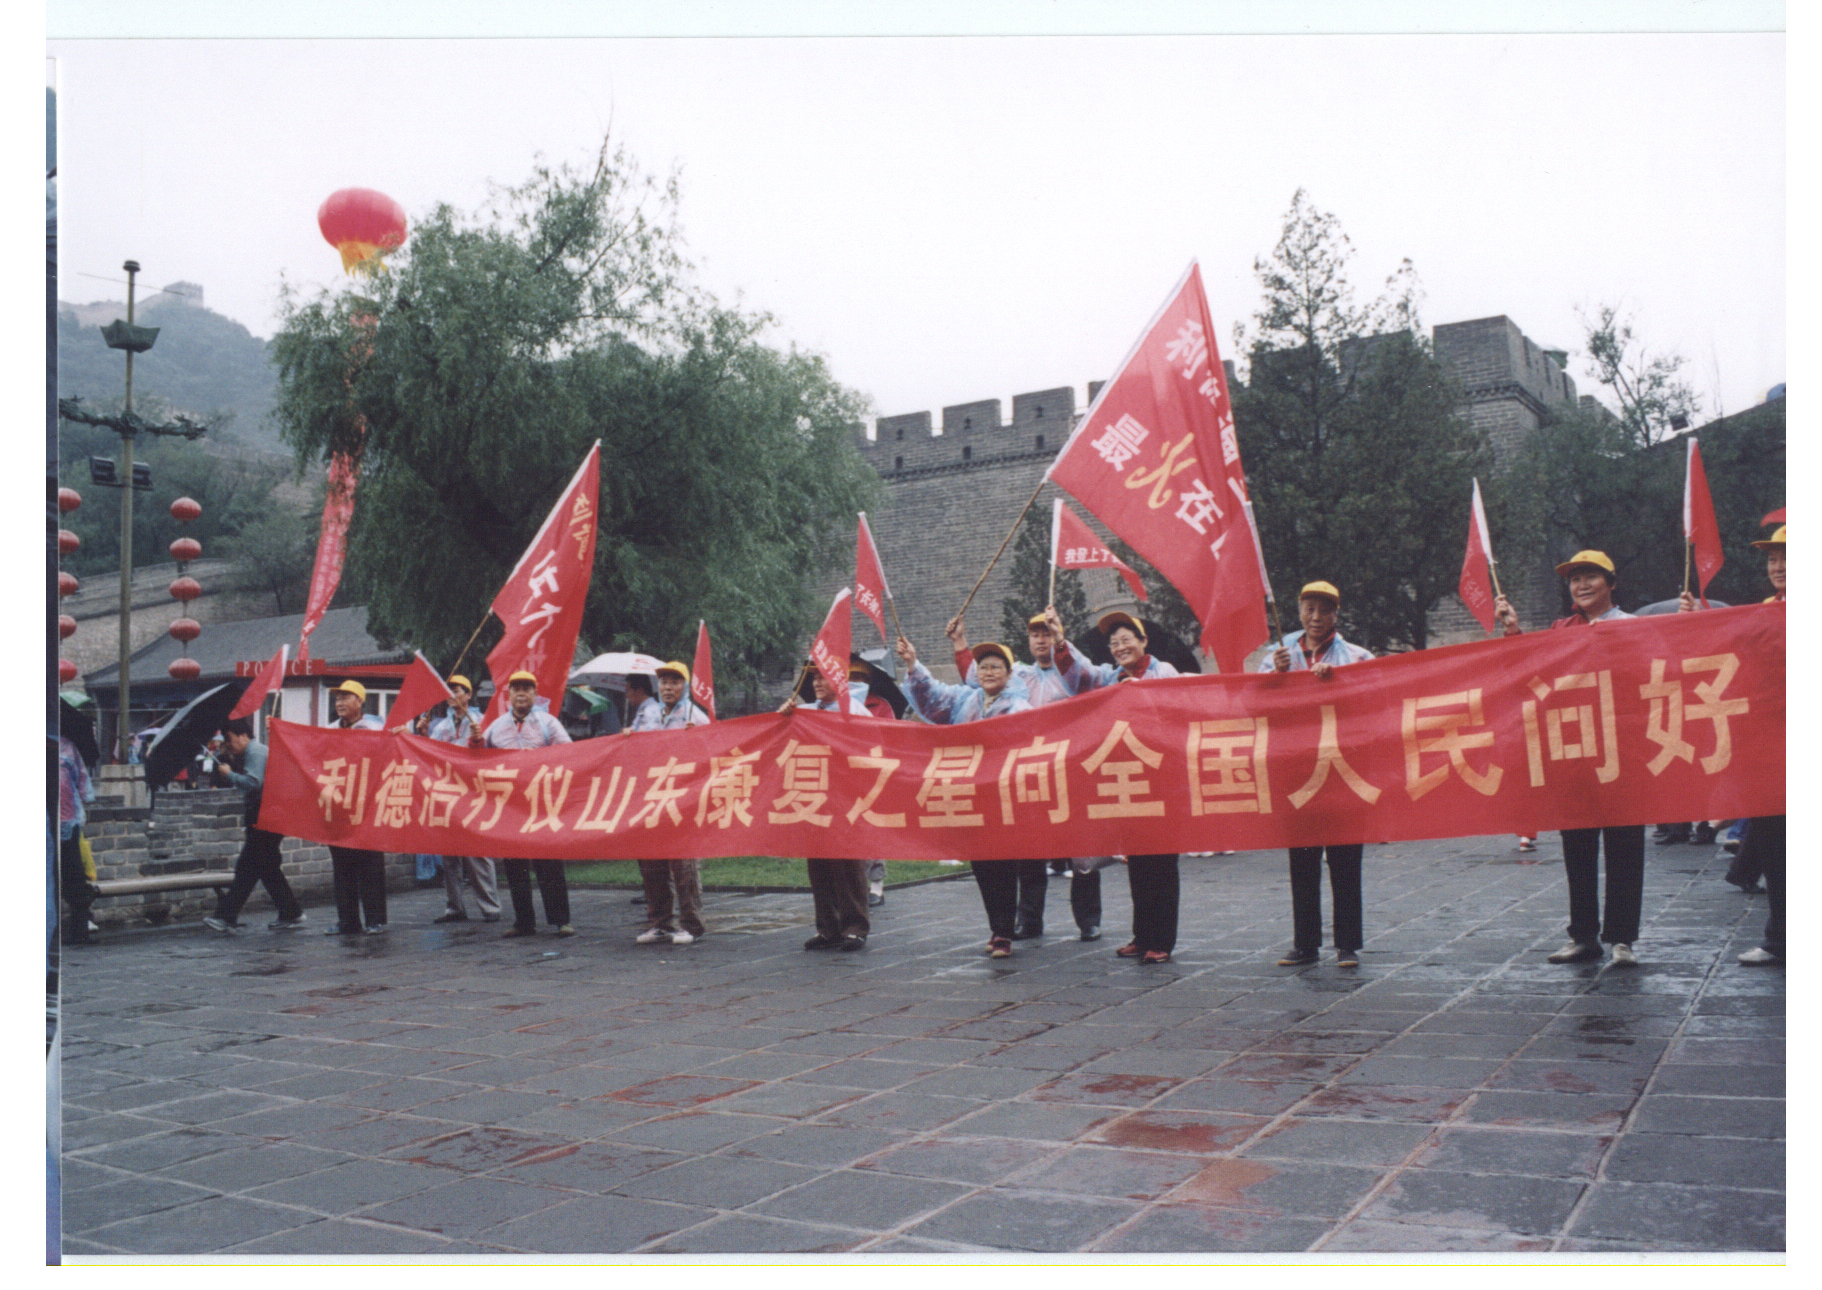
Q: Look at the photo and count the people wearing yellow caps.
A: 11